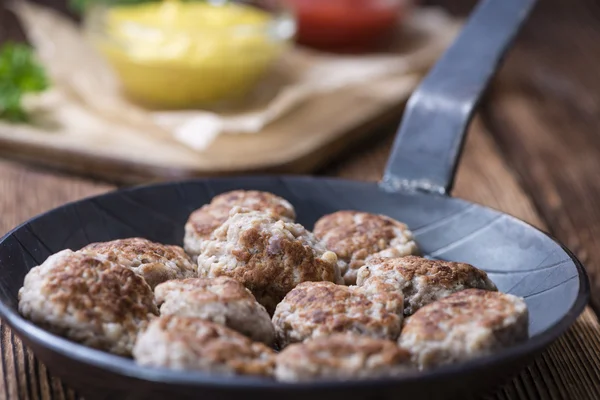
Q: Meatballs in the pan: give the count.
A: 11